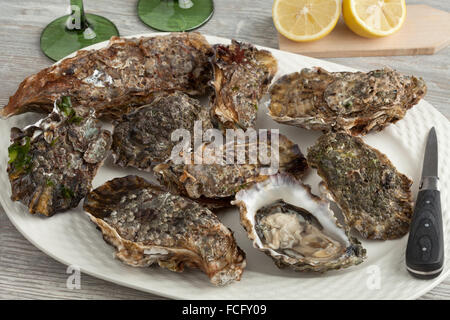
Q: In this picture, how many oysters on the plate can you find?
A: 9